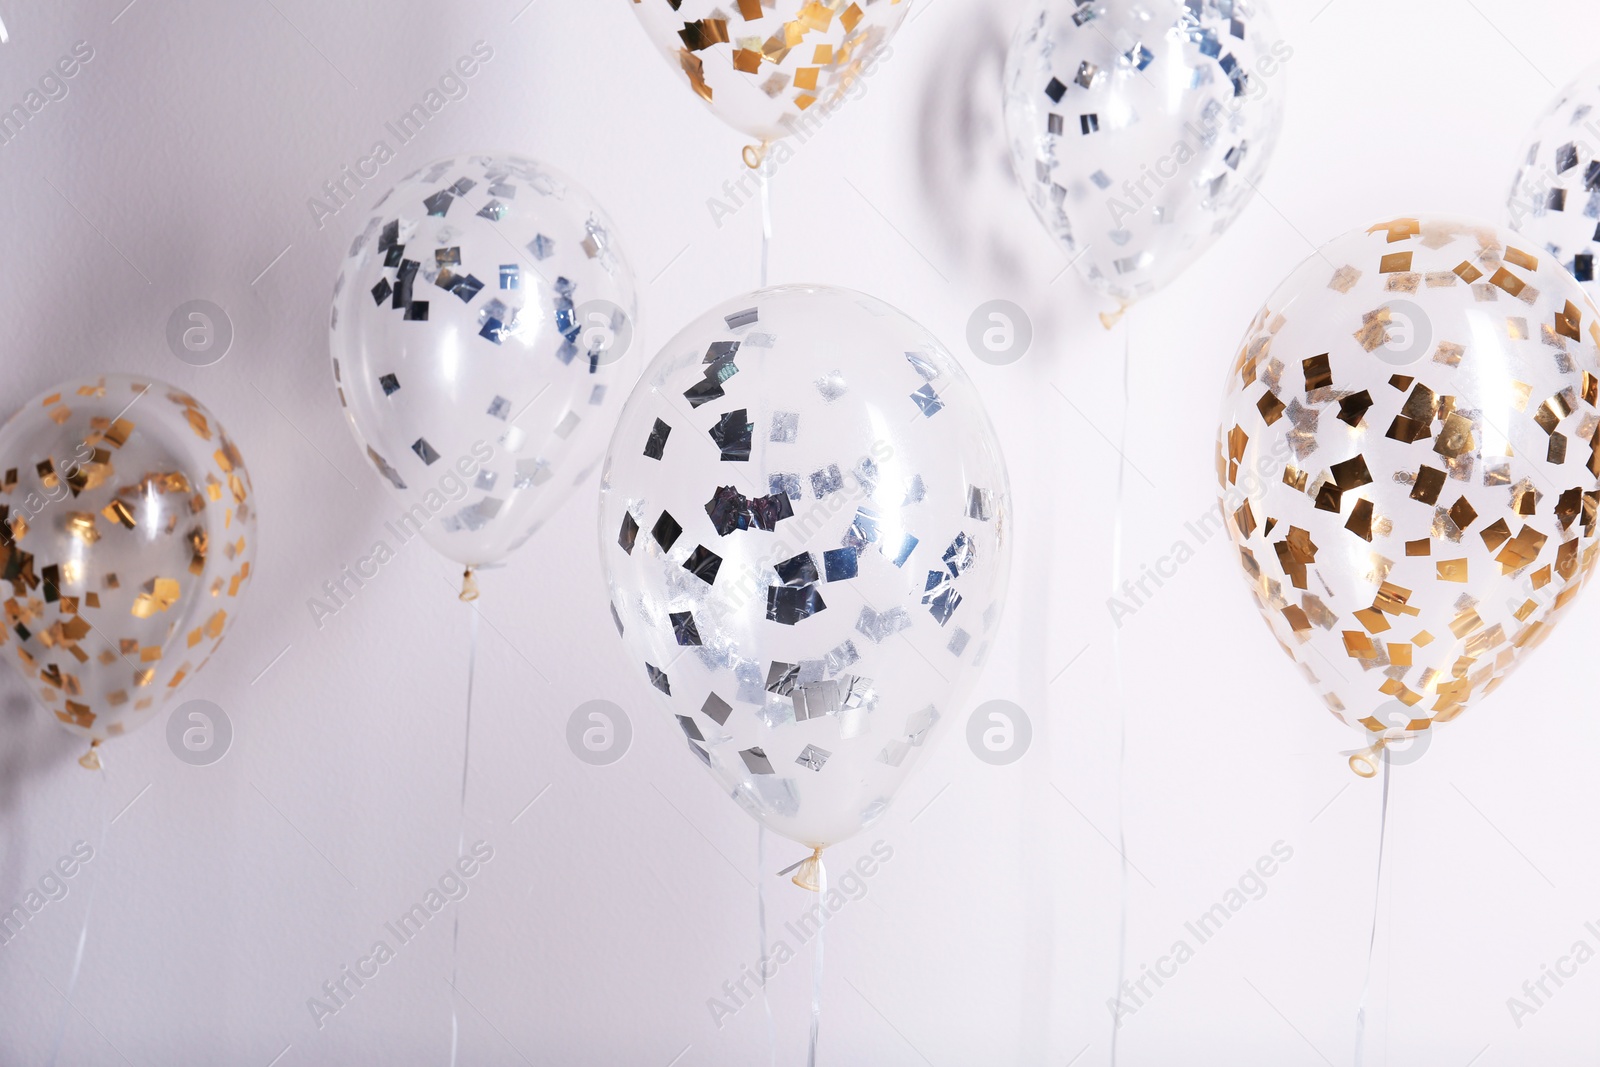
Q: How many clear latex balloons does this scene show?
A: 7